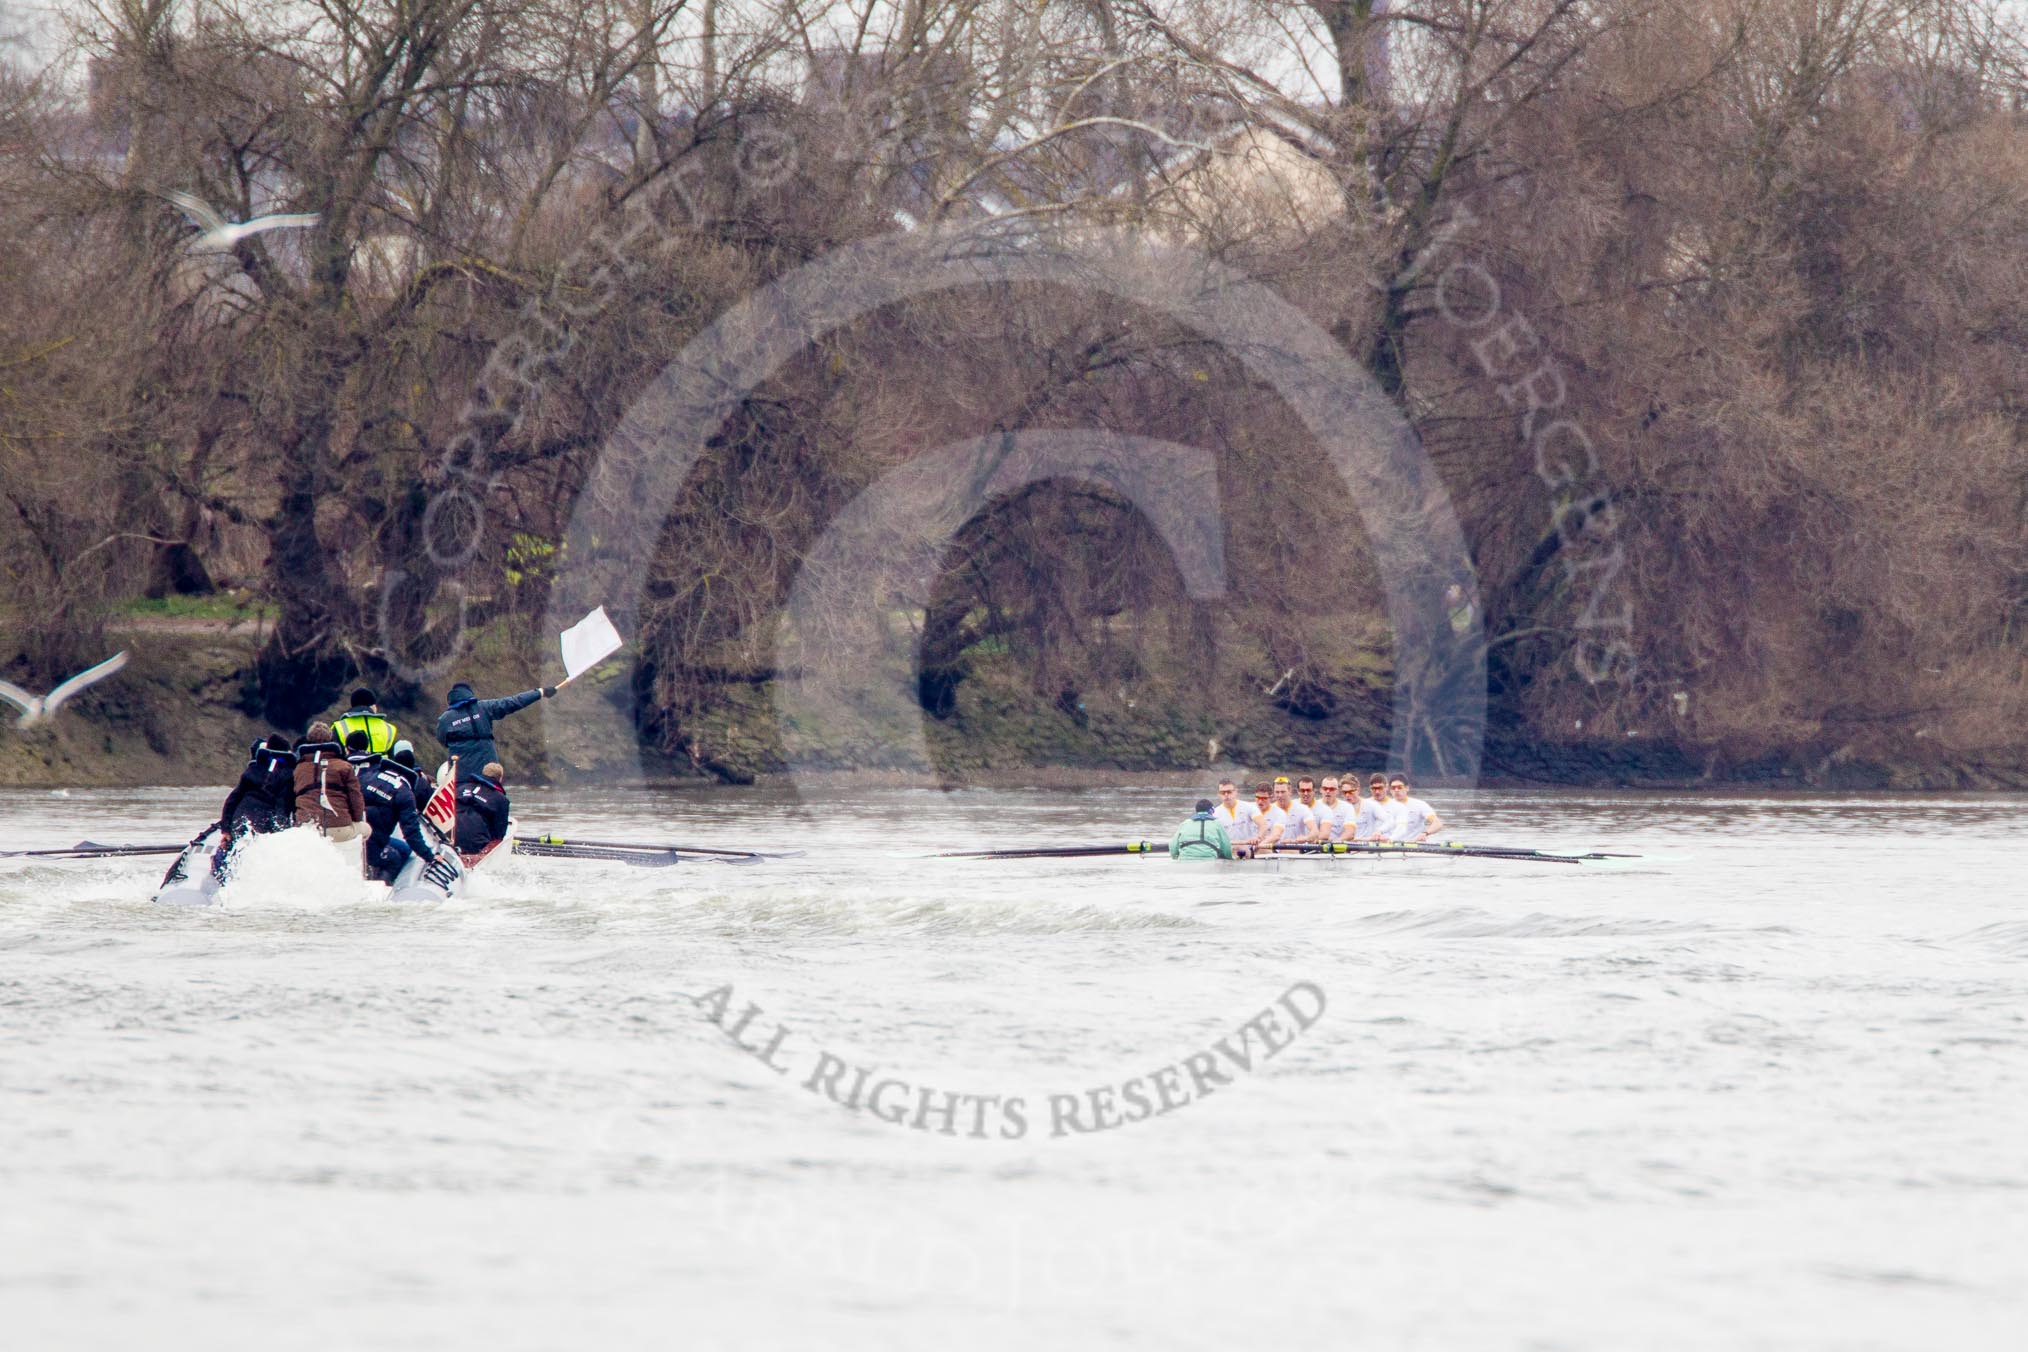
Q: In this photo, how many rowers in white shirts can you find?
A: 8